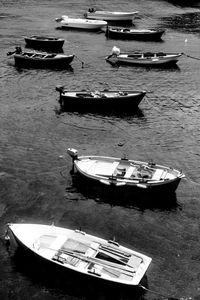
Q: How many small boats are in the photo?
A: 9